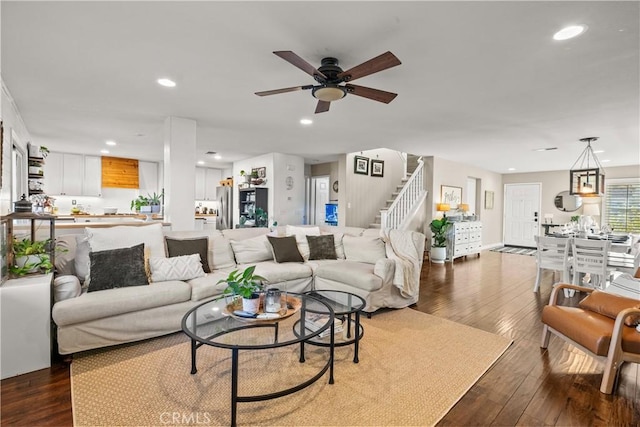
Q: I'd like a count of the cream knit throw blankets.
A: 1